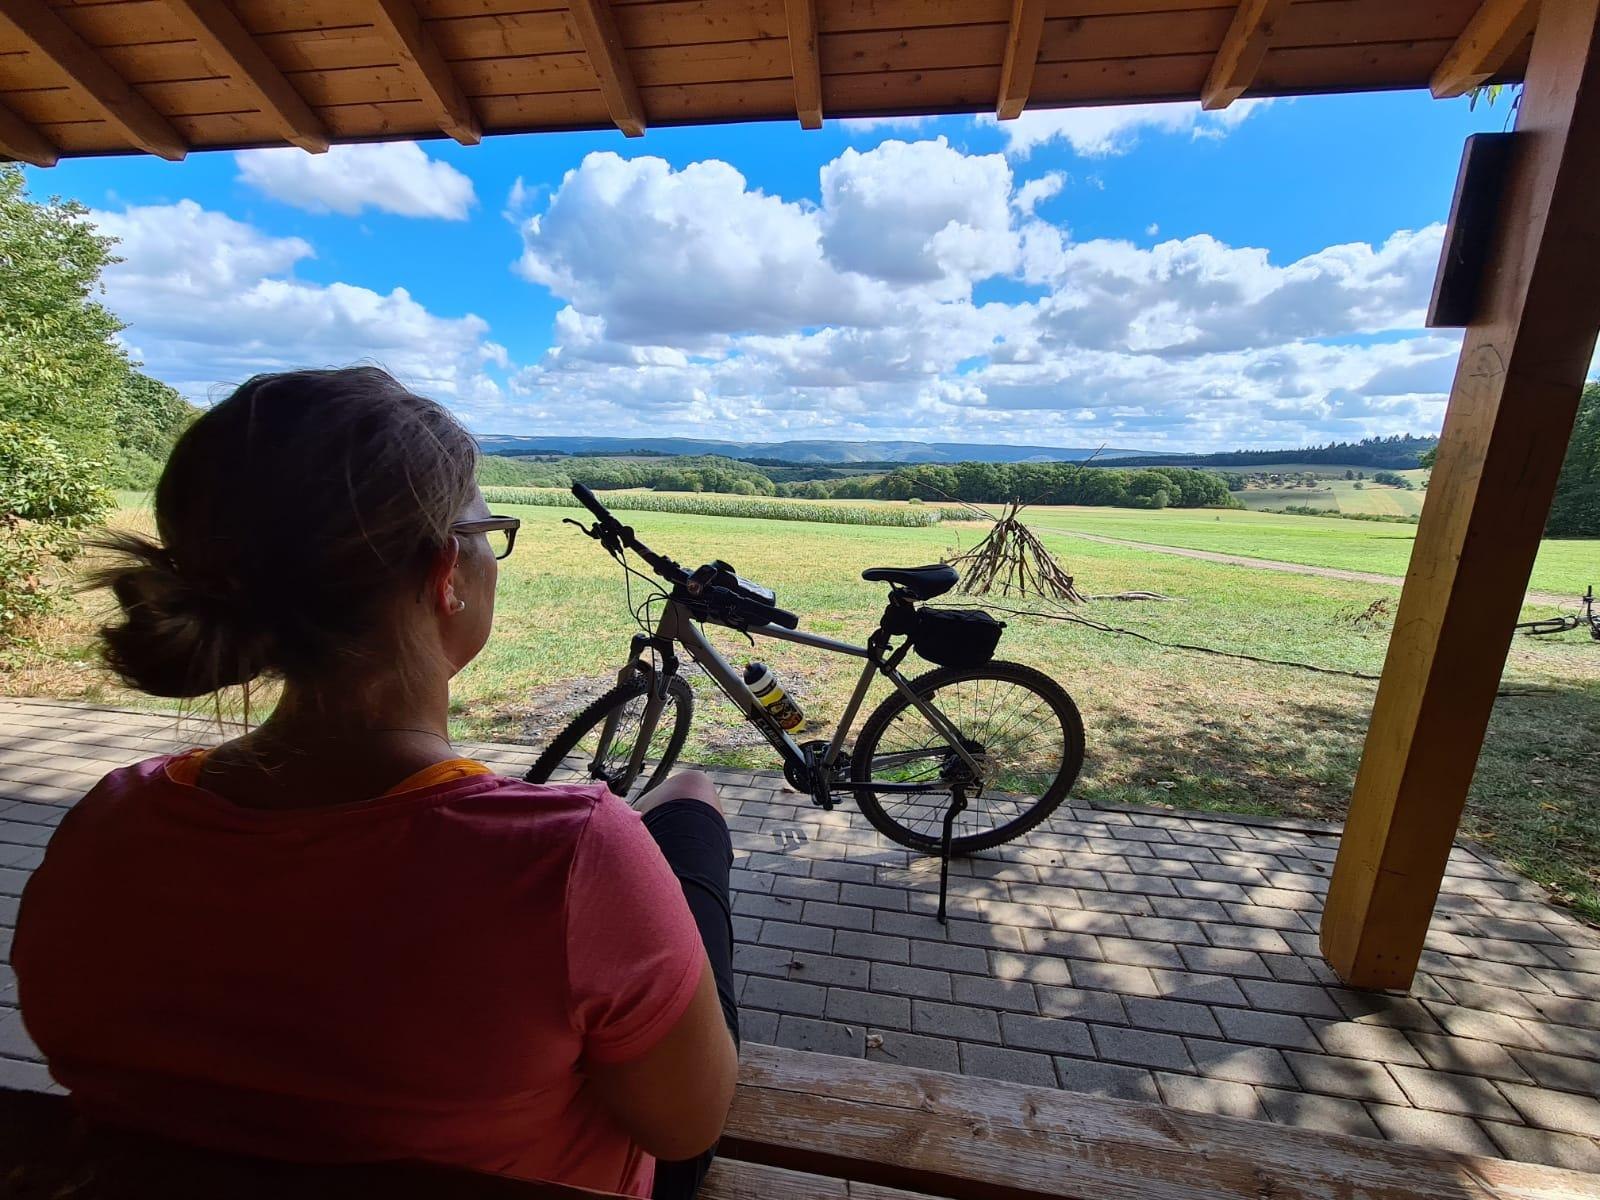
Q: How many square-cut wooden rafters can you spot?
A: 9